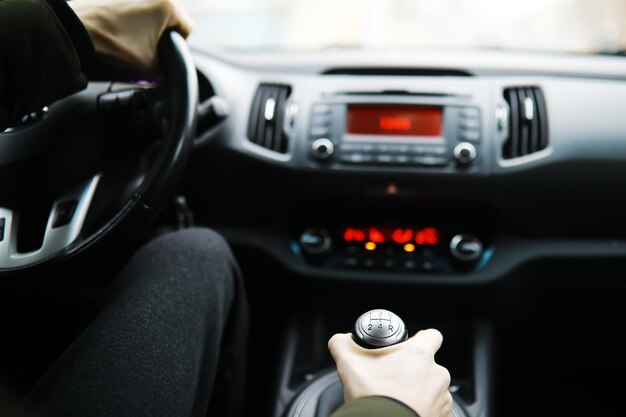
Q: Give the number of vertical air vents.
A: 2